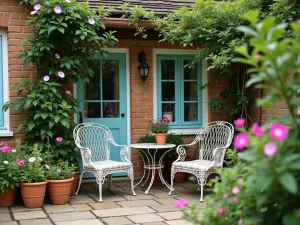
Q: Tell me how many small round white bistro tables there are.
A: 1